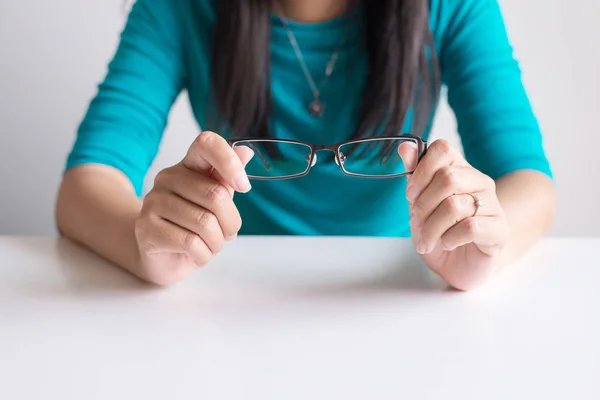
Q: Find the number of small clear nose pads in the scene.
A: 2